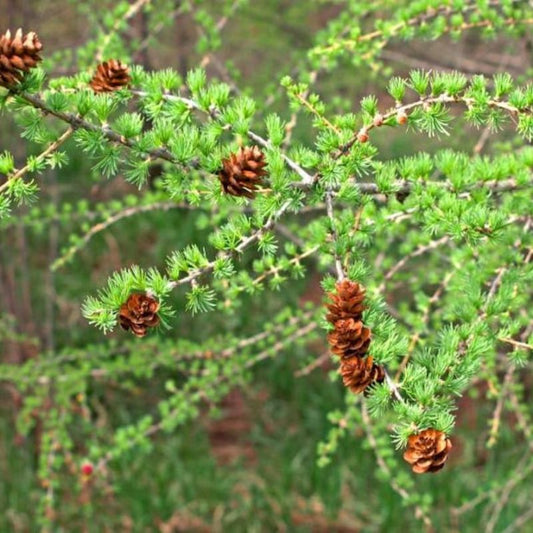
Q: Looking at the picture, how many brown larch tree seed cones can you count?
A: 8